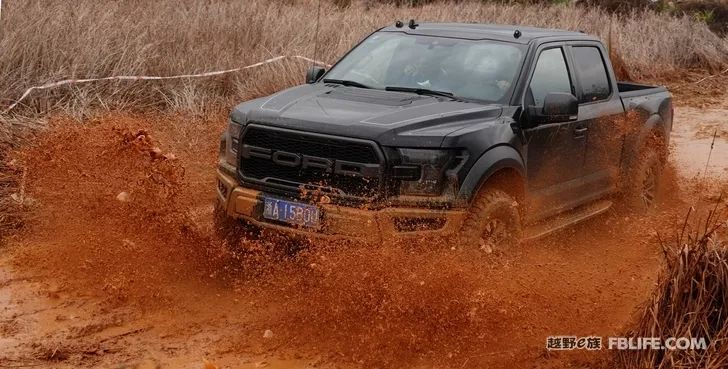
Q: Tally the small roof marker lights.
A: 3